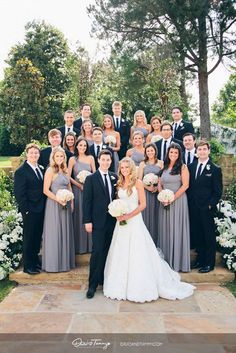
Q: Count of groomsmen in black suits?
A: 10